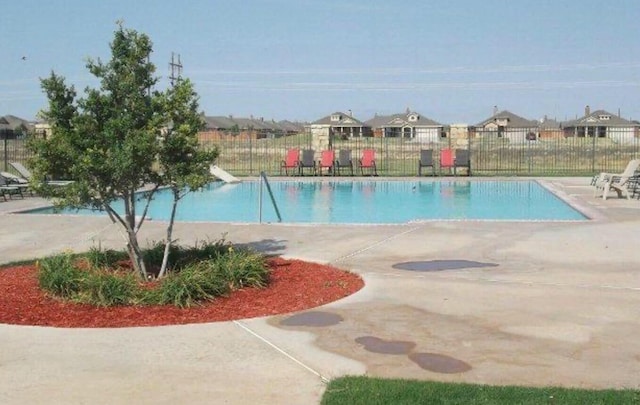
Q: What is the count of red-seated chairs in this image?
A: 4